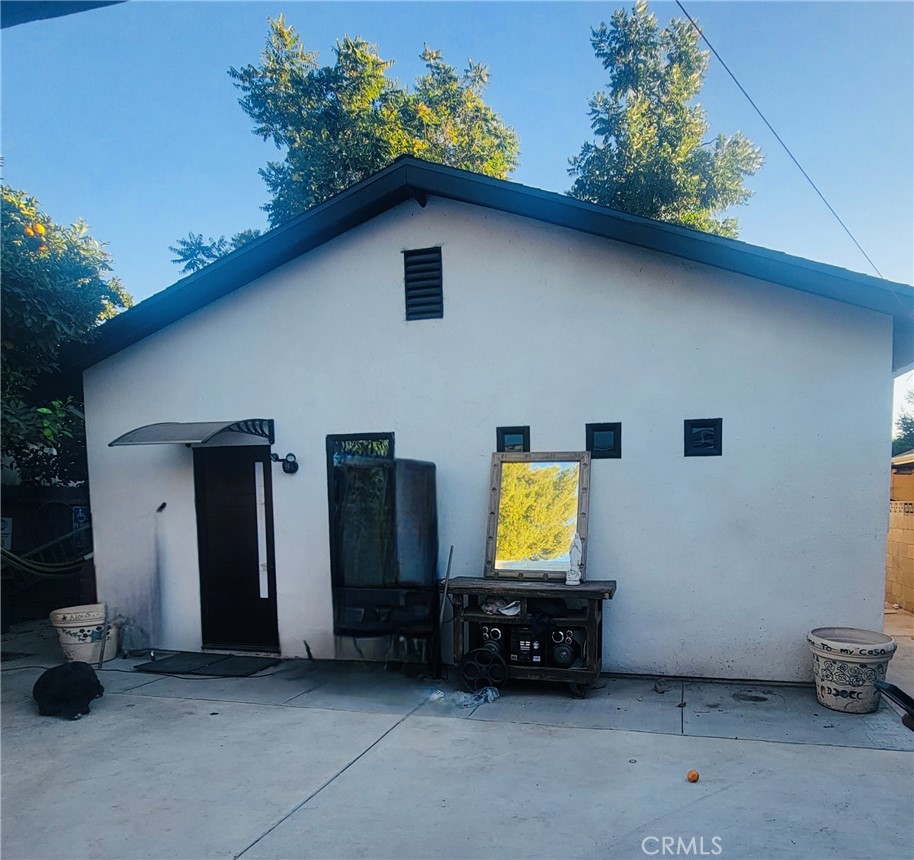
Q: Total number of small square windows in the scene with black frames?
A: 3